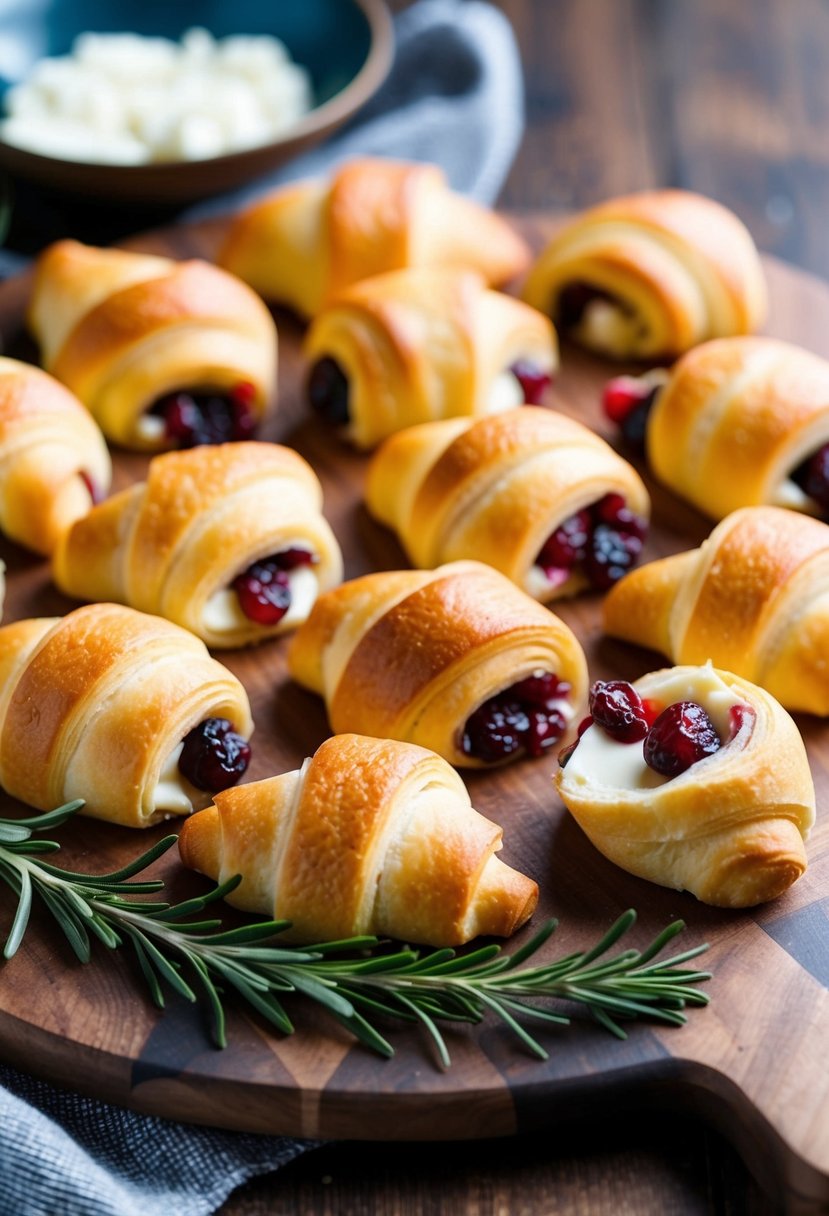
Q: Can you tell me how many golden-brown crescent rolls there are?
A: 13